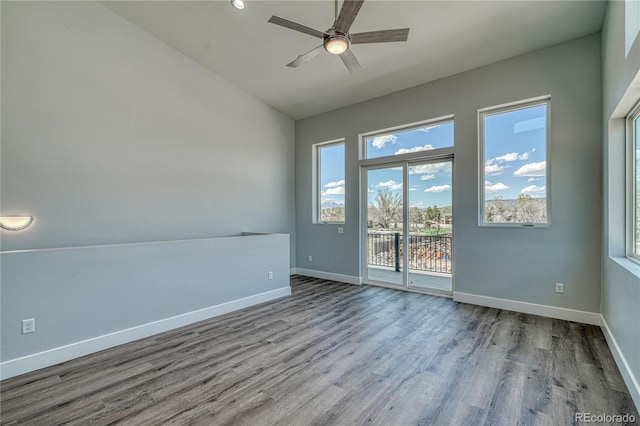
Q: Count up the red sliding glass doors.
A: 0